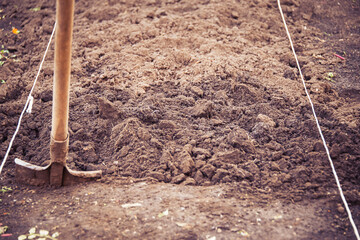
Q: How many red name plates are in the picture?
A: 0